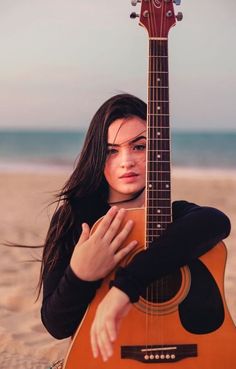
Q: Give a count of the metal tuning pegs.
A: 4